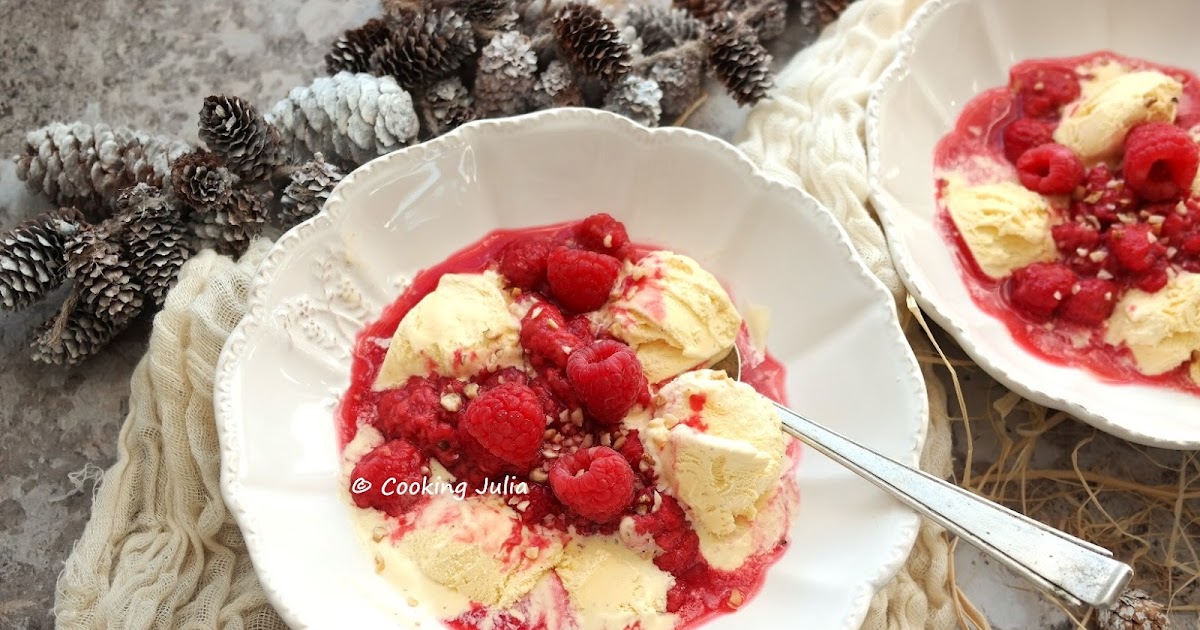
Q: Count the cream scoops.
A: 8